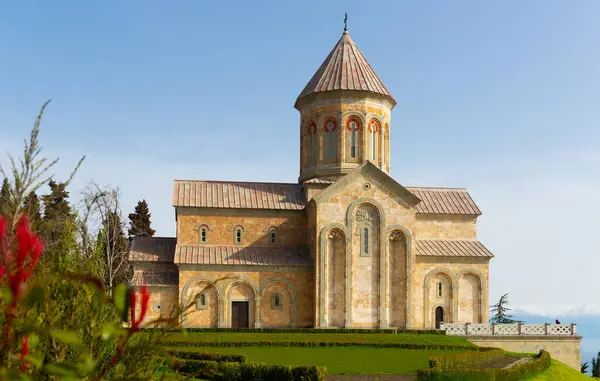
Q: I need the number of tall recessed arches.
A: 3